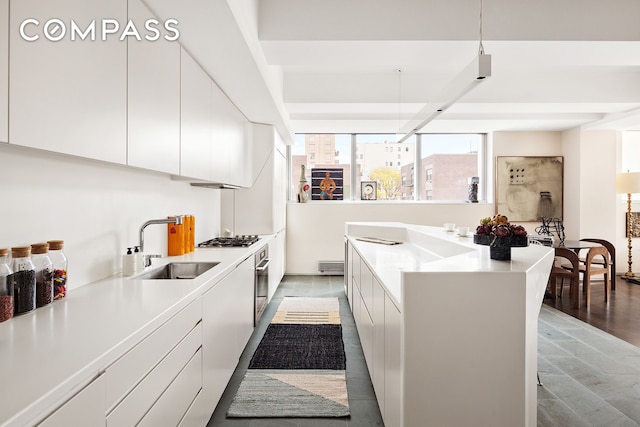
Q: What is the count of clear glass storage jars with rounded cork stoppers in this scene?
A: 4